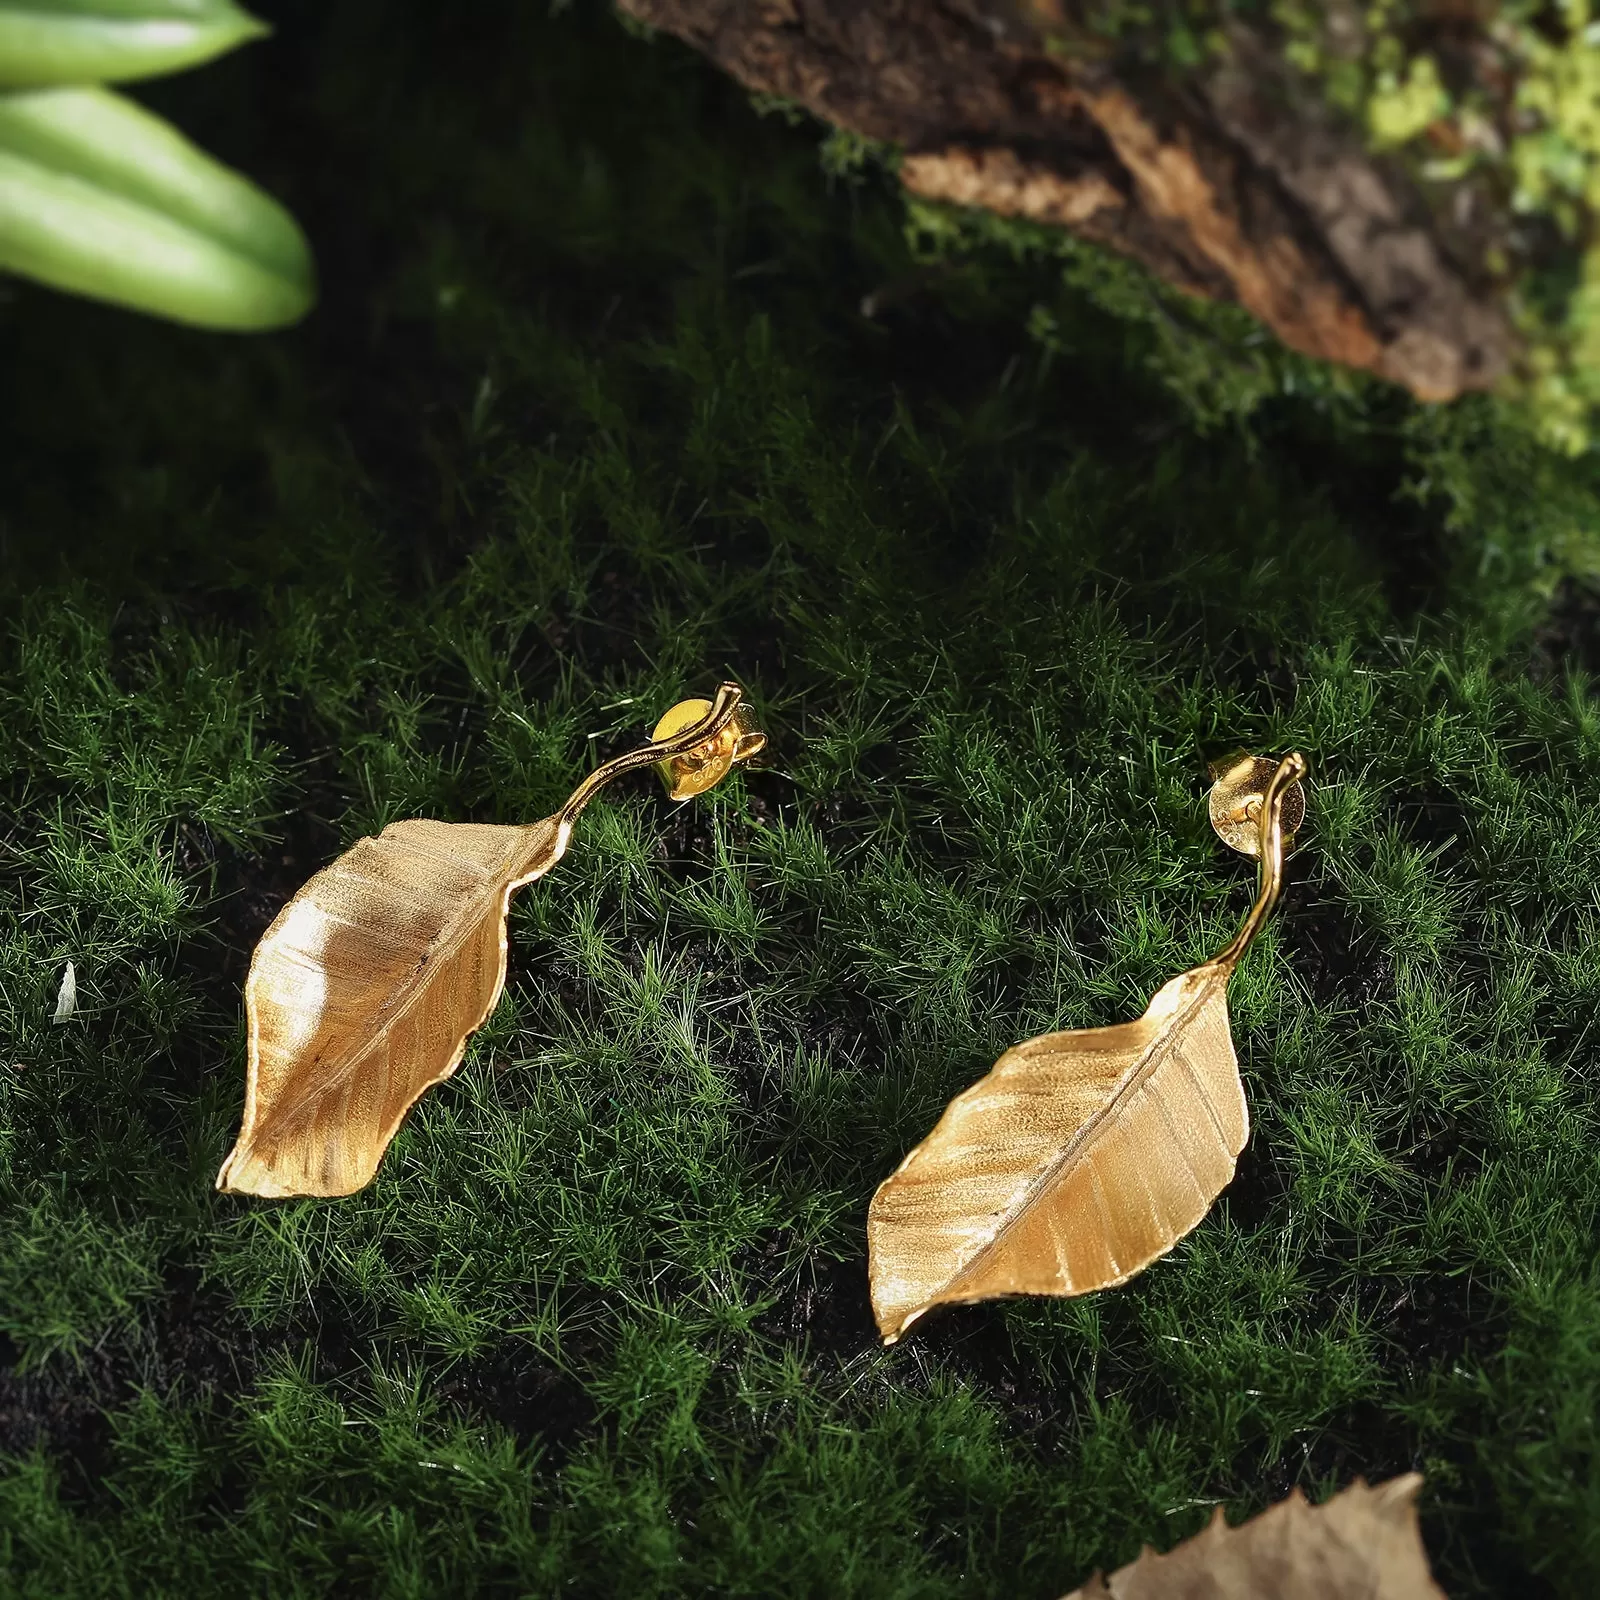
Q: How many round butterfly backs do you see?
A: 2